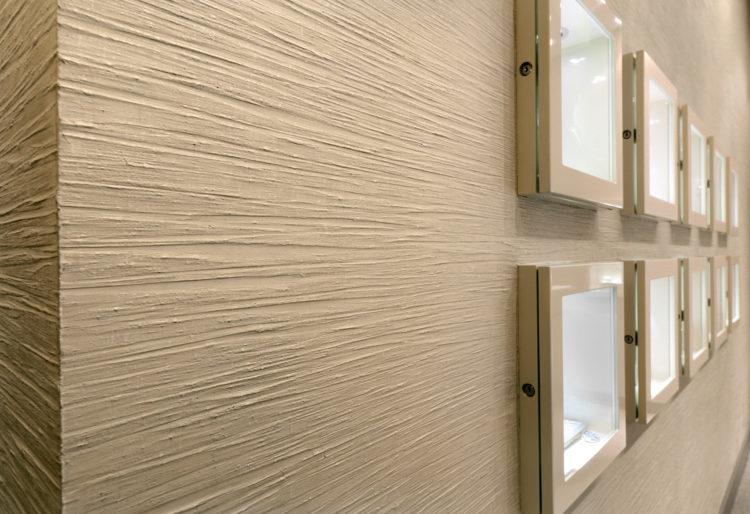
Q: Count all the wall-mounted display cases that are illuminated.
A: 10